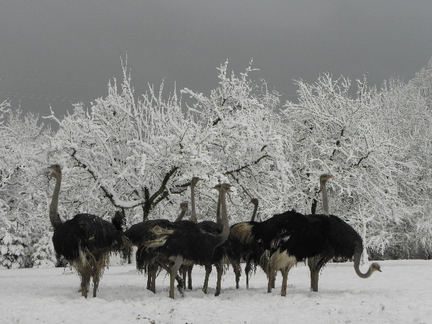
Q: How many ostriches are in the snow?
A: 8